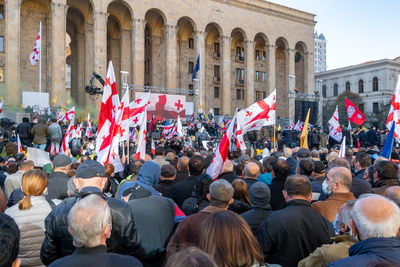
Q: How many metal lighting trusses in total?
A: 2